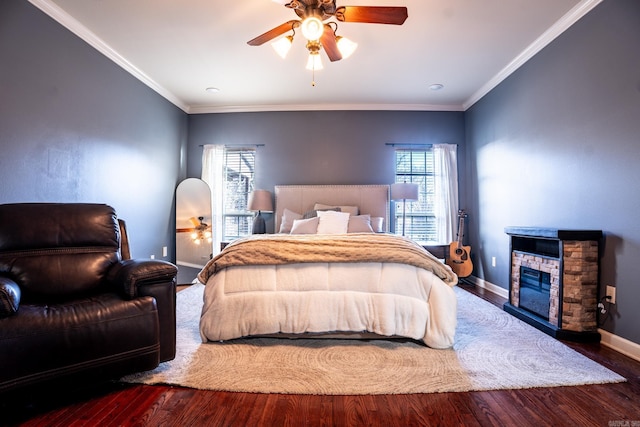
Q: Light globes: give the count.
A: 4